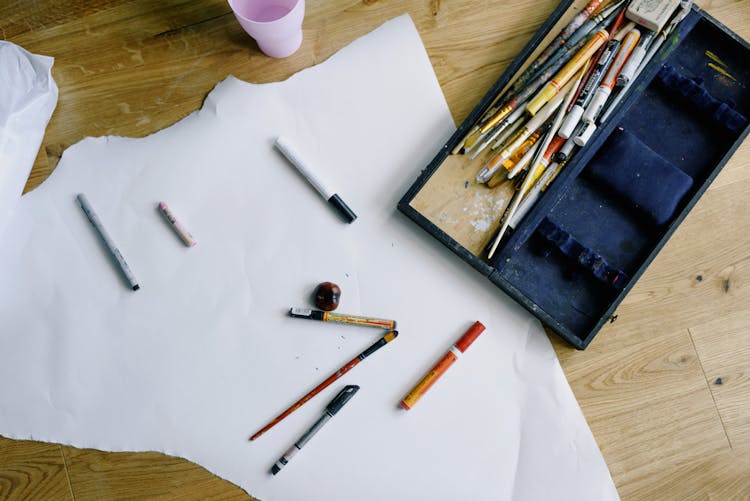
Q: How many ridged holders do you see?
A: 2